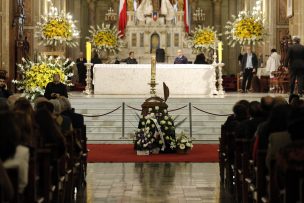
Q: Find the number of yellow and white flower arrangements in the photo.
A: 5